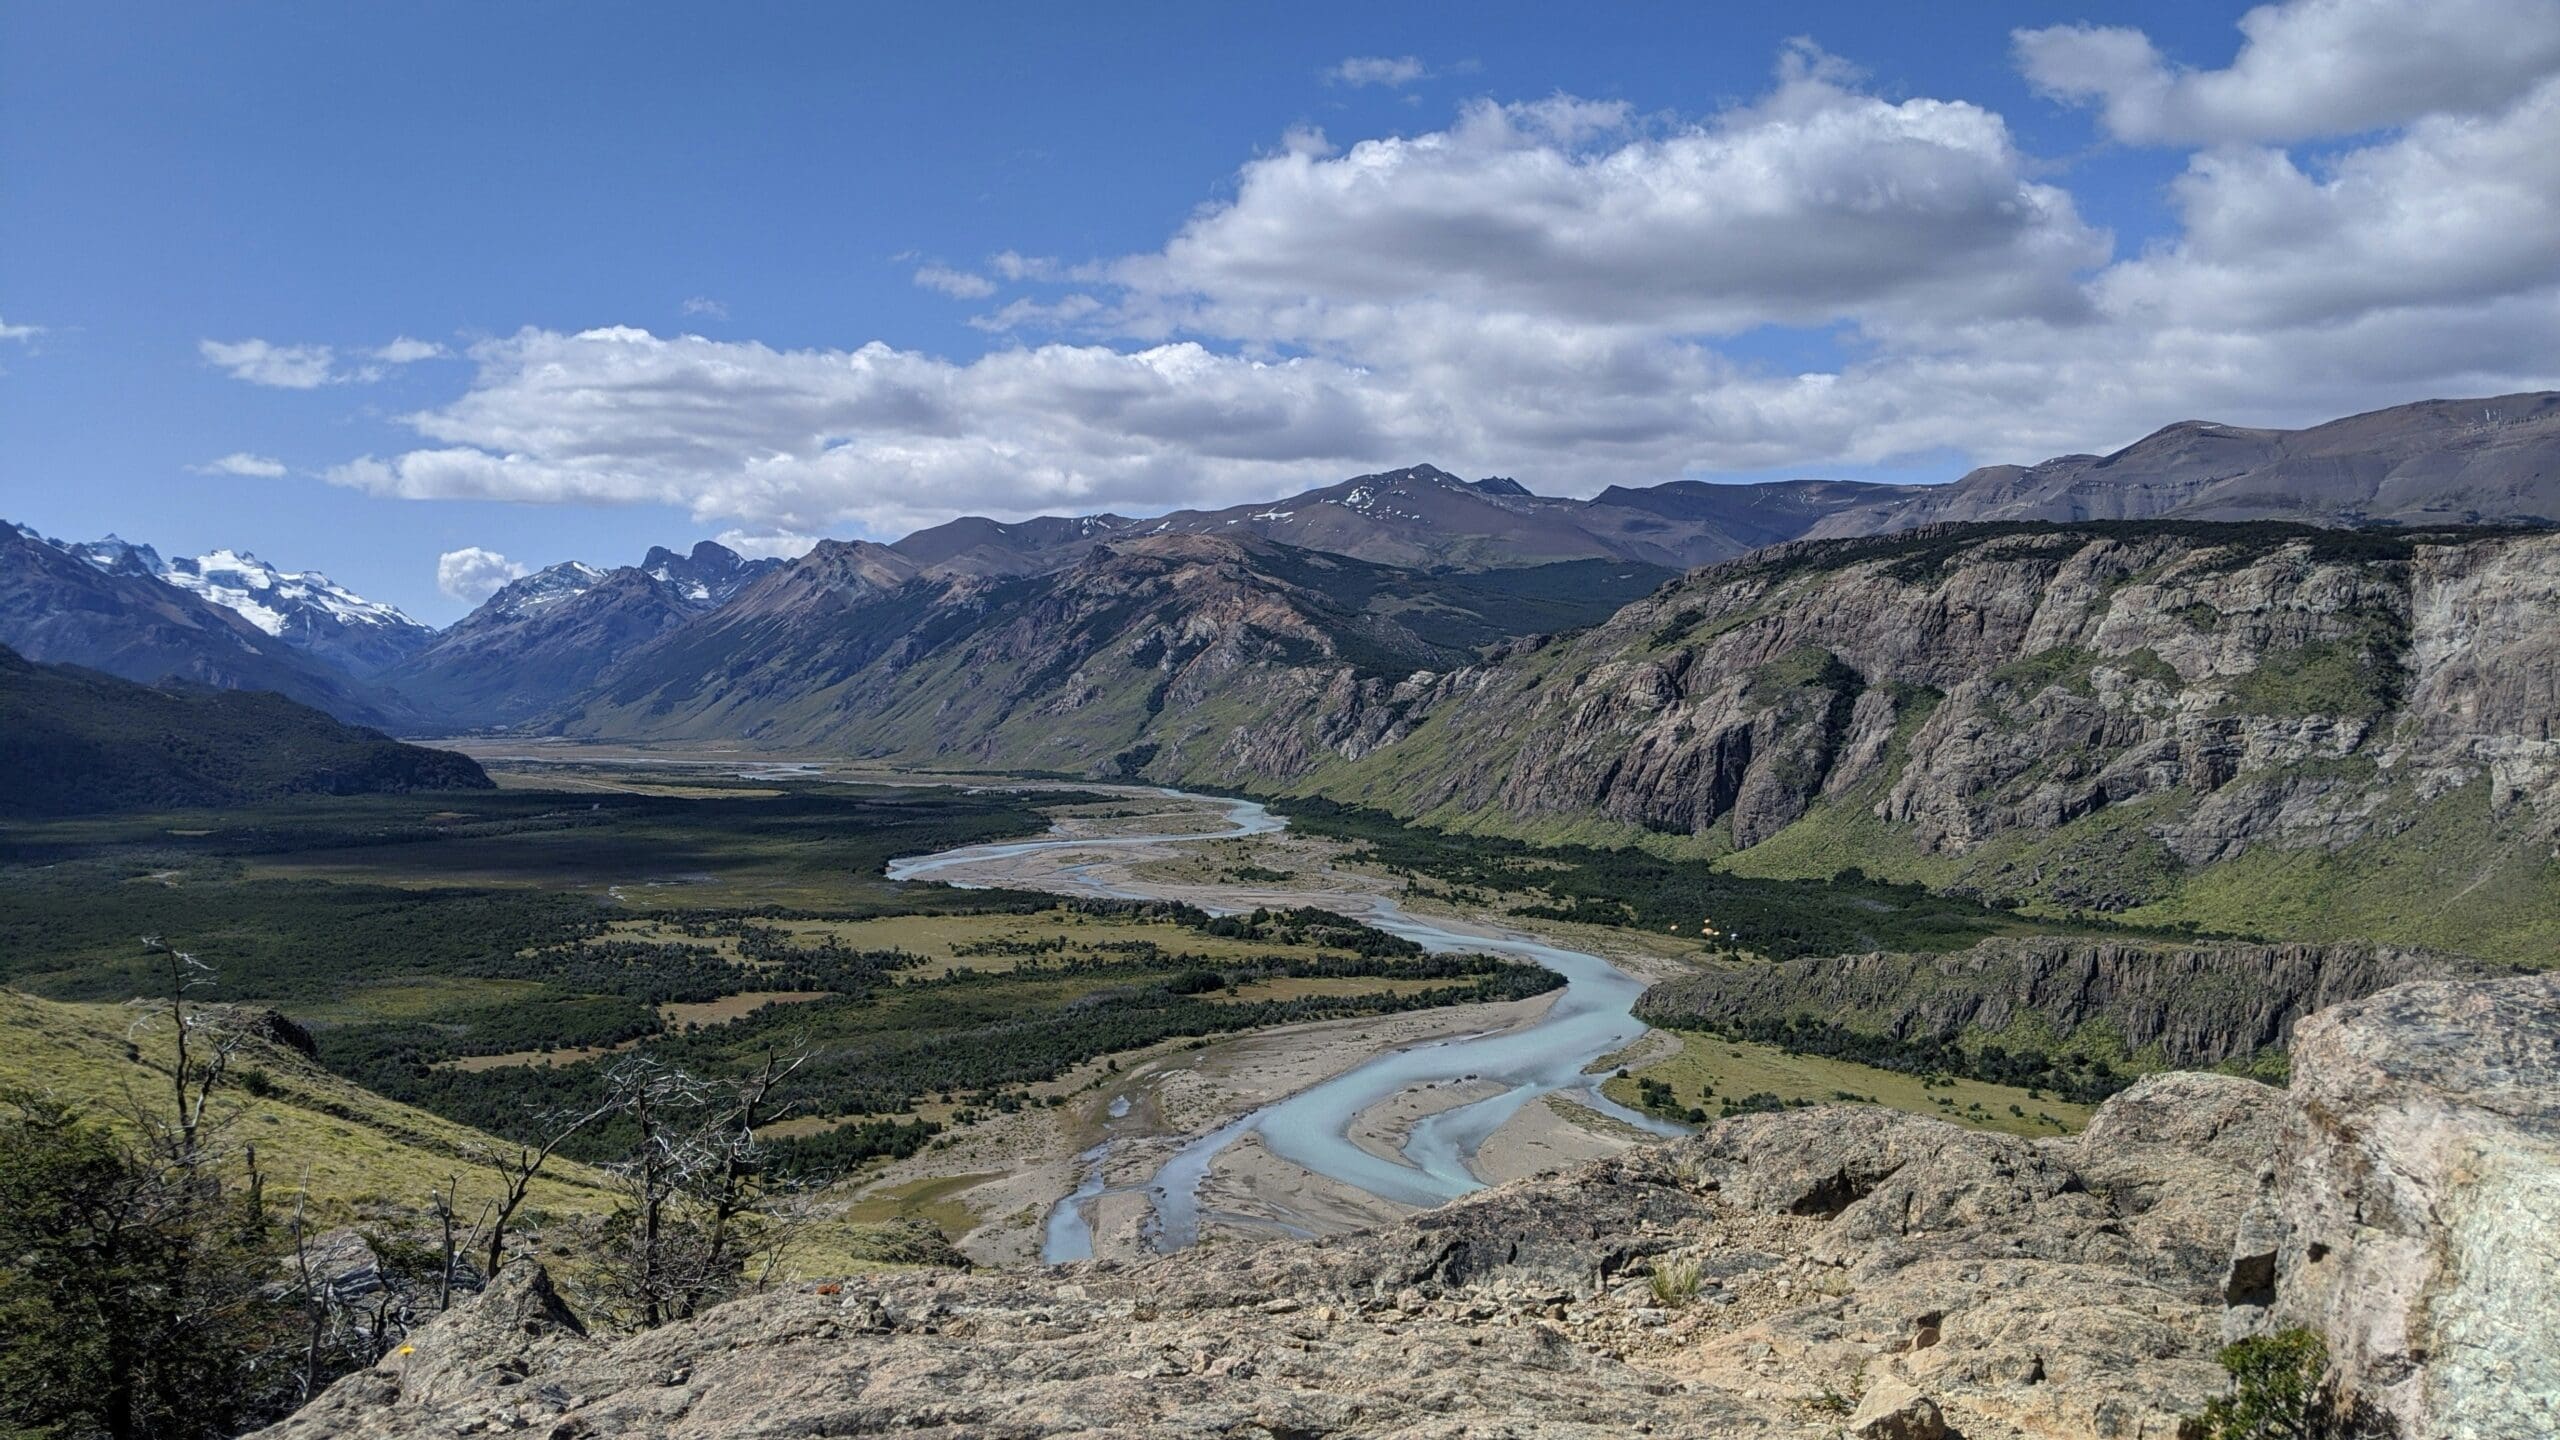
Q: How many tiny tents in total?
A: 5